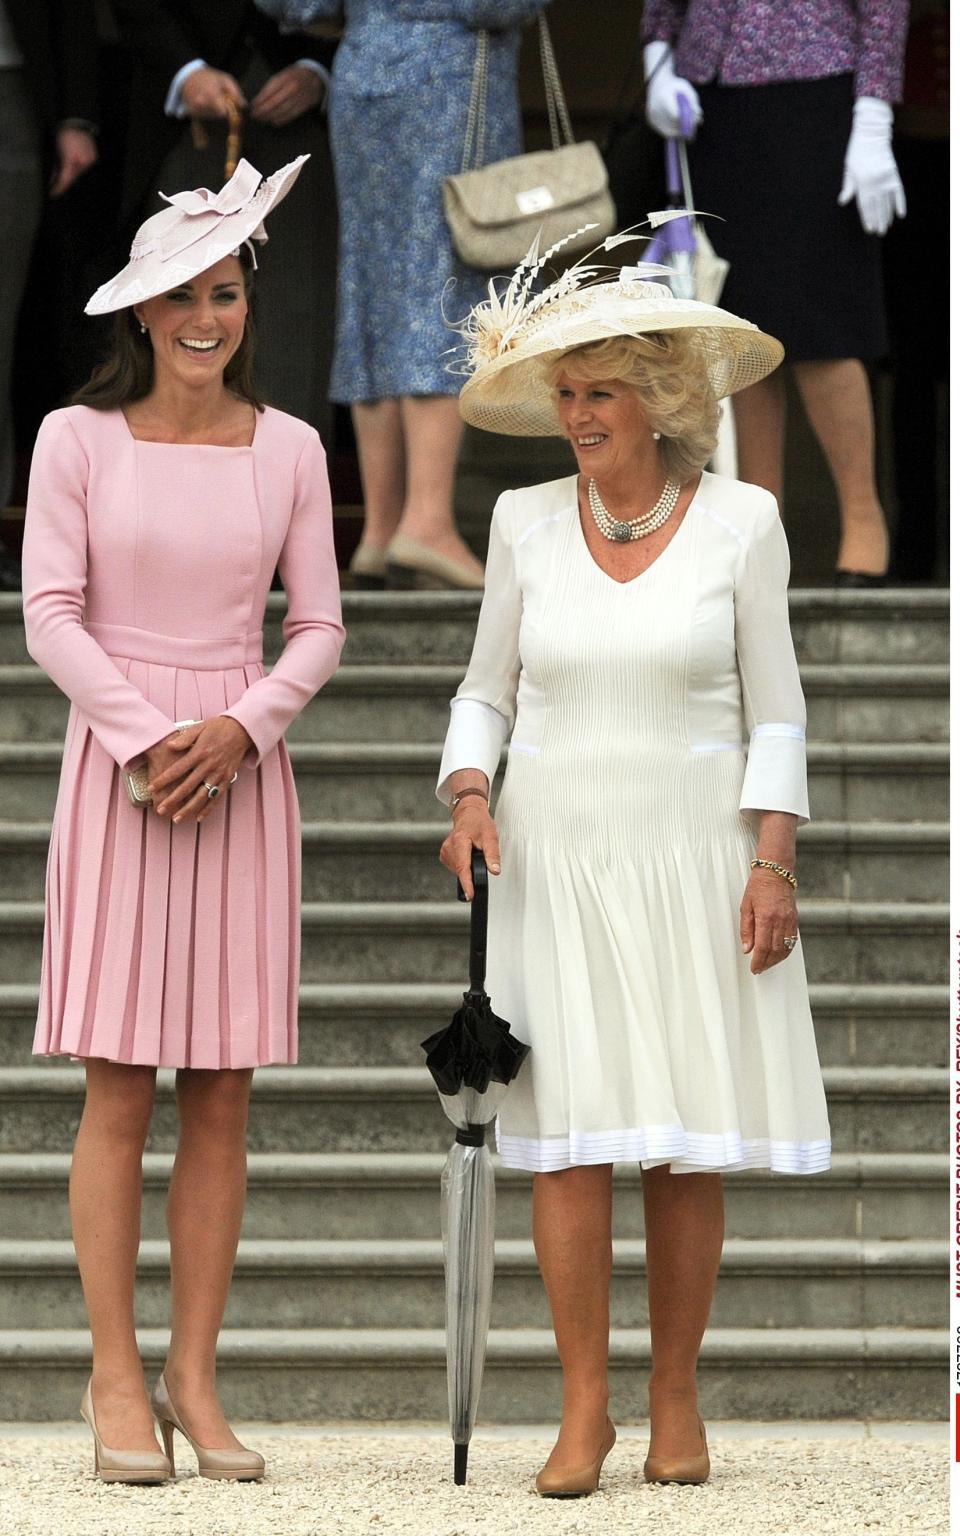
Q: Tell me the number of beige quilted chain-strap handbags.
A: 1